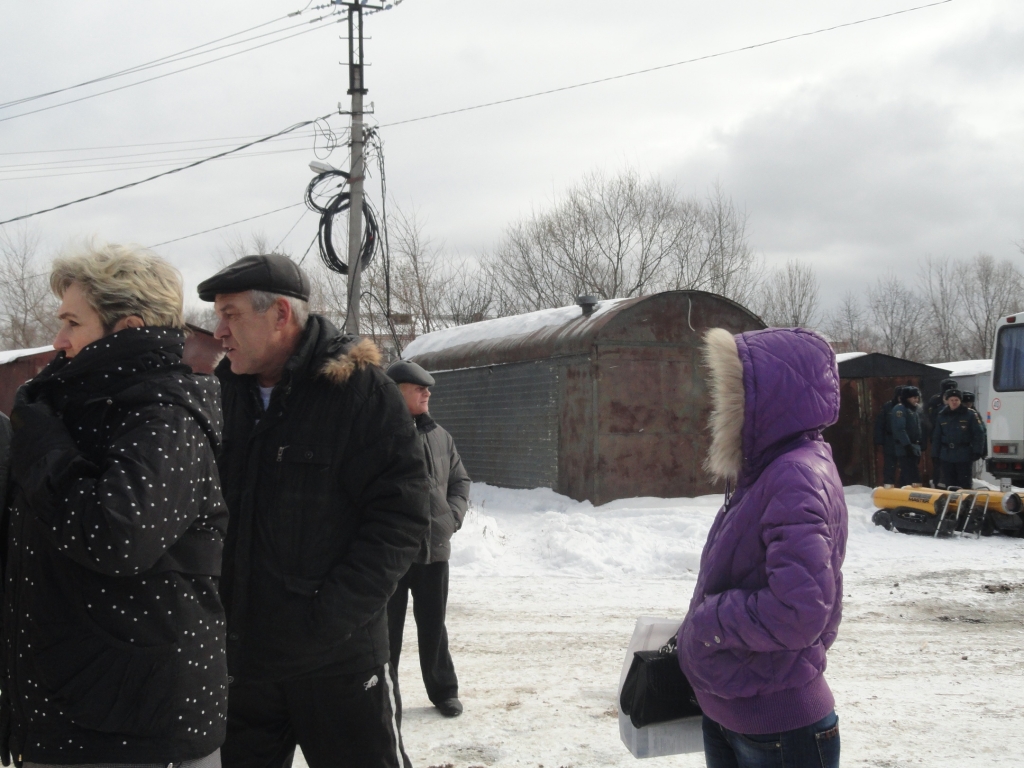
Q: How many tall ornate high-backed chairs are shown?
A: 0